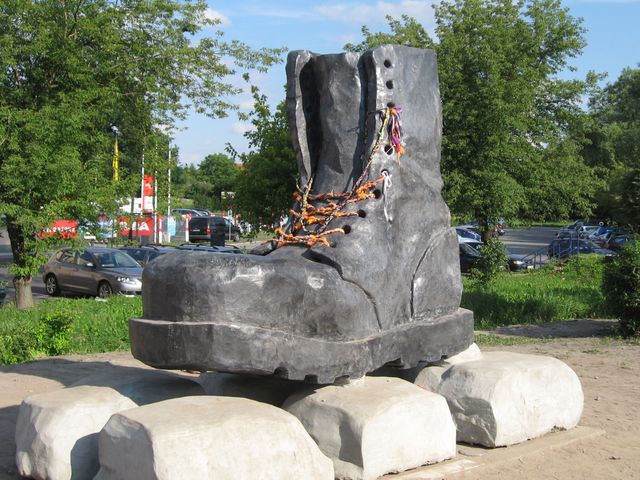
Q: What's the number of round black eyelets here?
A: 9